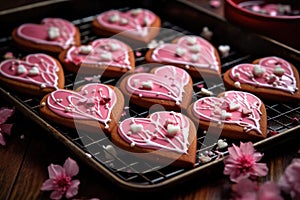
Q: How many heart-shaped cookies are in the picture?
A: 10